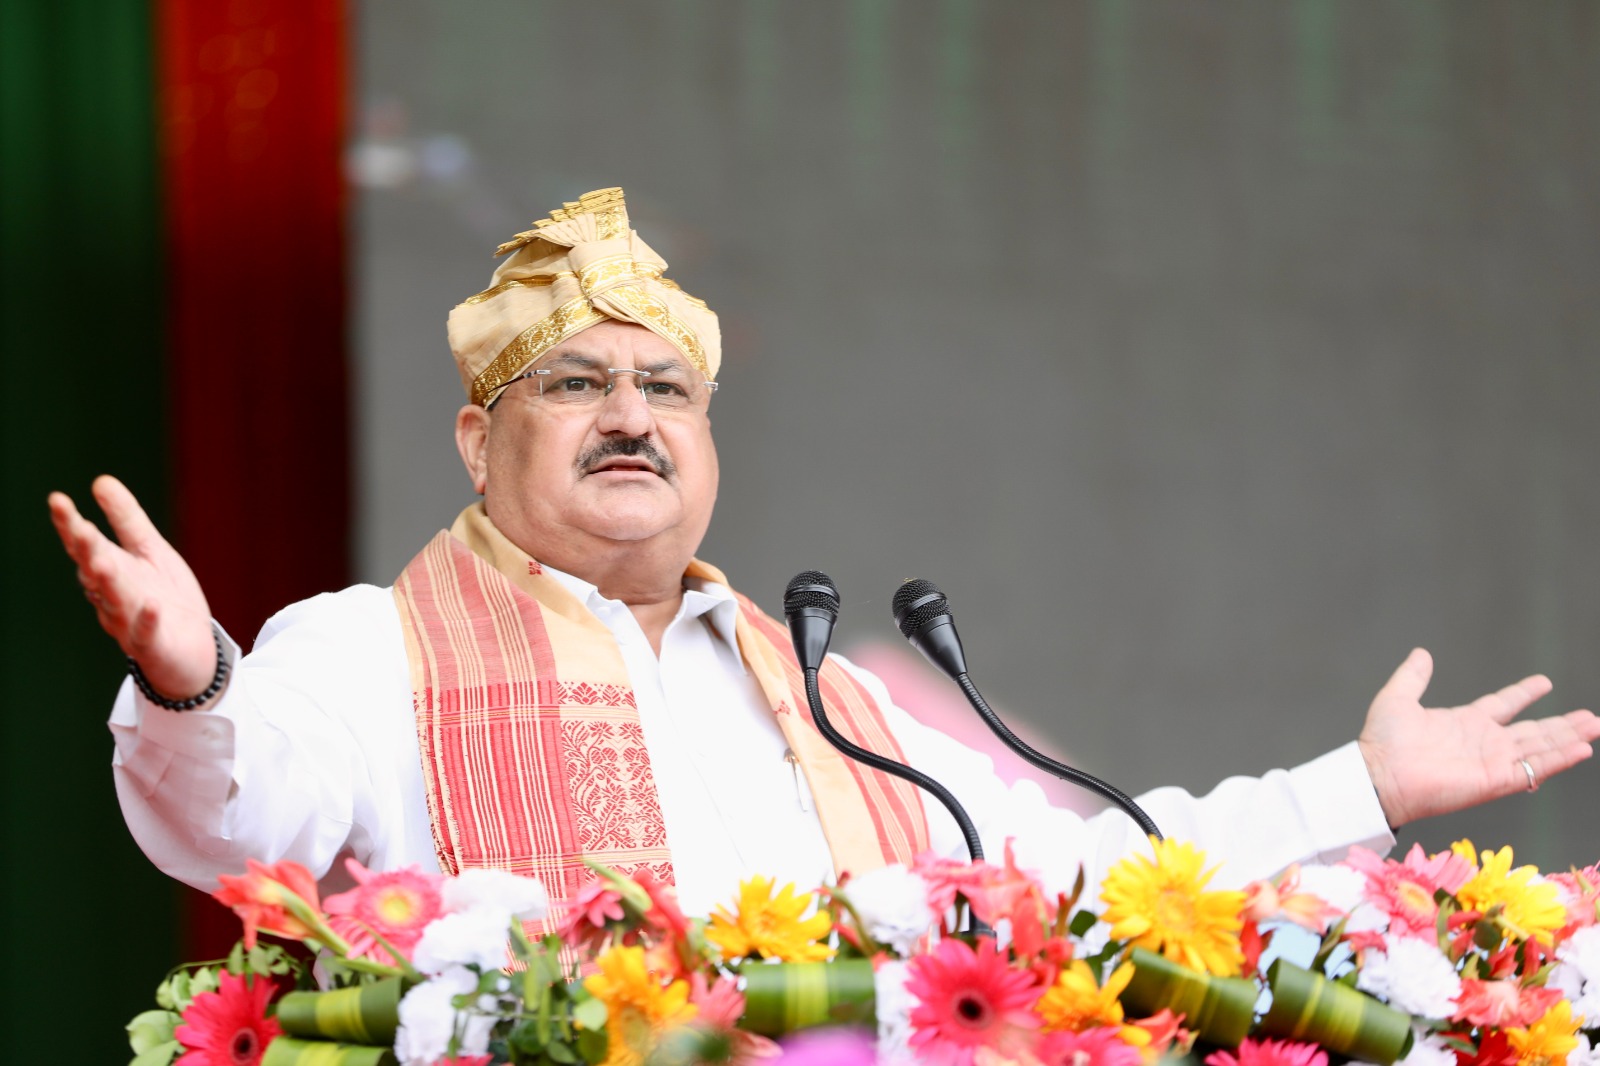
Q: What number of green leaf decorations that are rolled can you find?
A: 5